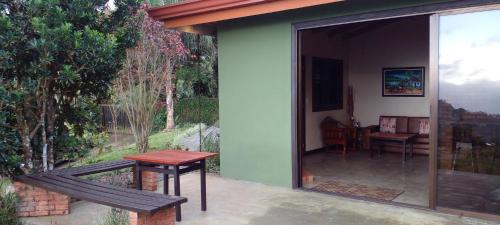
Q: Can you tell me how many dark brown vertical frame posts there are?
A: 2